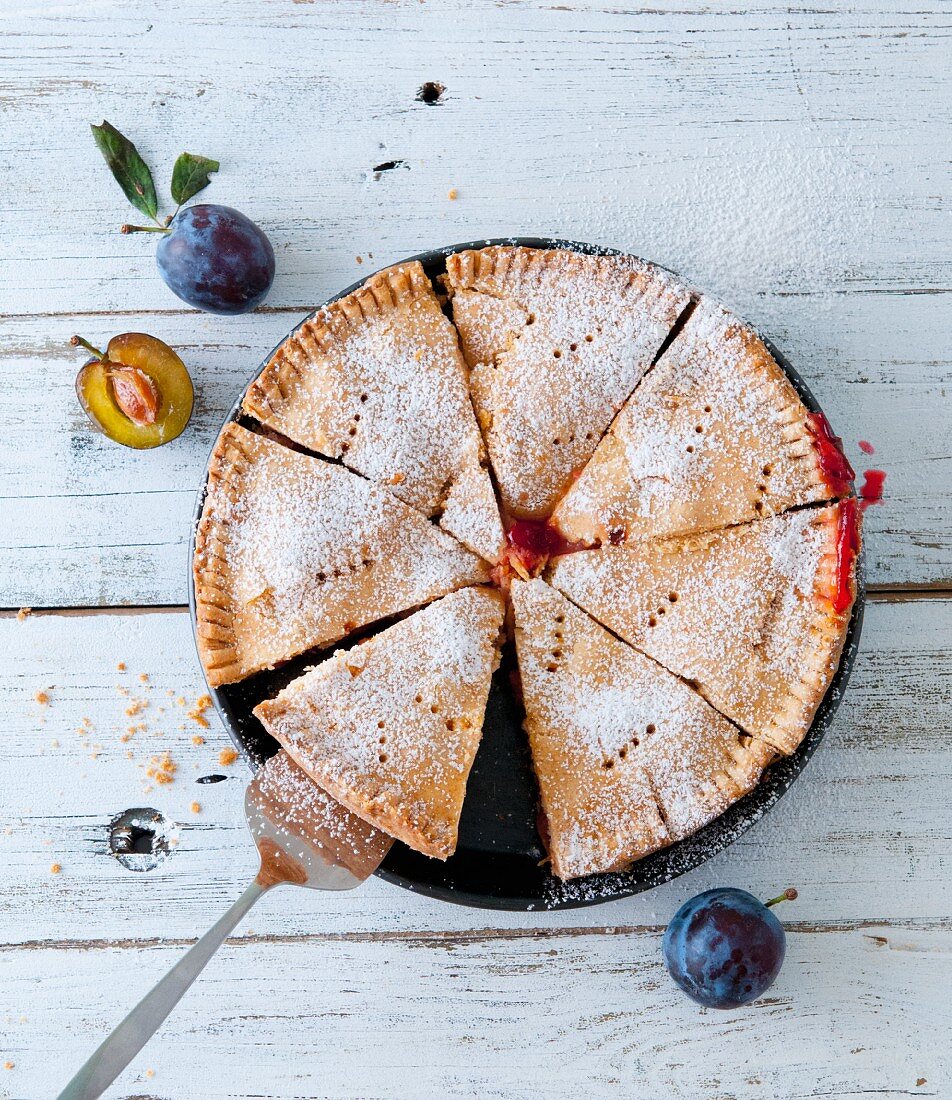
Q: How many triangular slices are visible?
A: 7